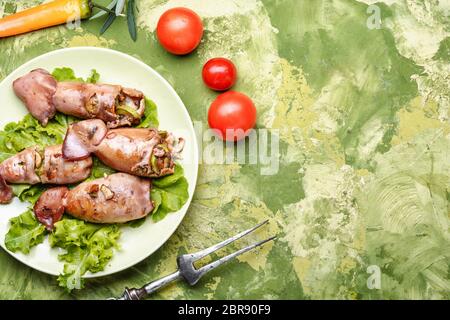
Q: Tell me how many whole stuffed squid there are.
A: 4